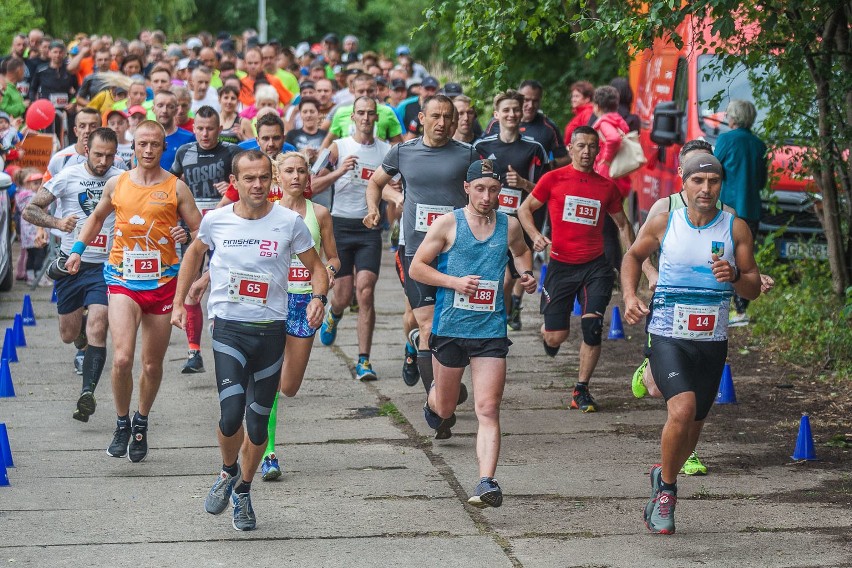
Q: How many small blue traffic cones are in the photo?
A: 12